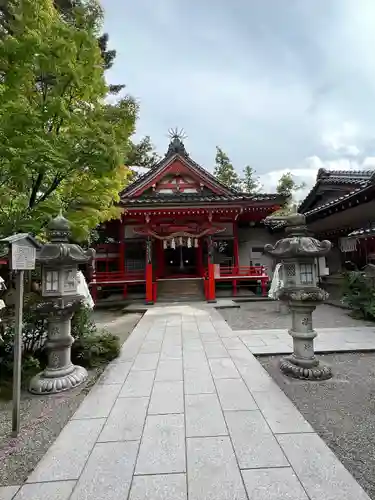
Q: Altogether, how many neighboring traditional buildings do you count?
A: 1